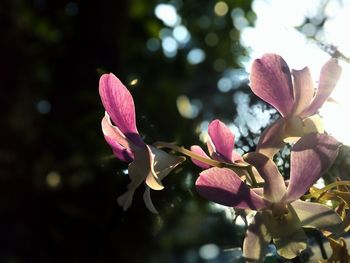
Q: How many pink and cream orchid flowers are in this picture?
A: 4